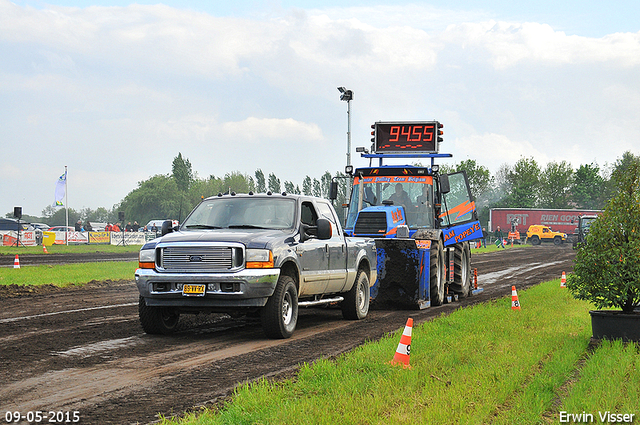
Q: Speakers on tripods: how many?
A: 2